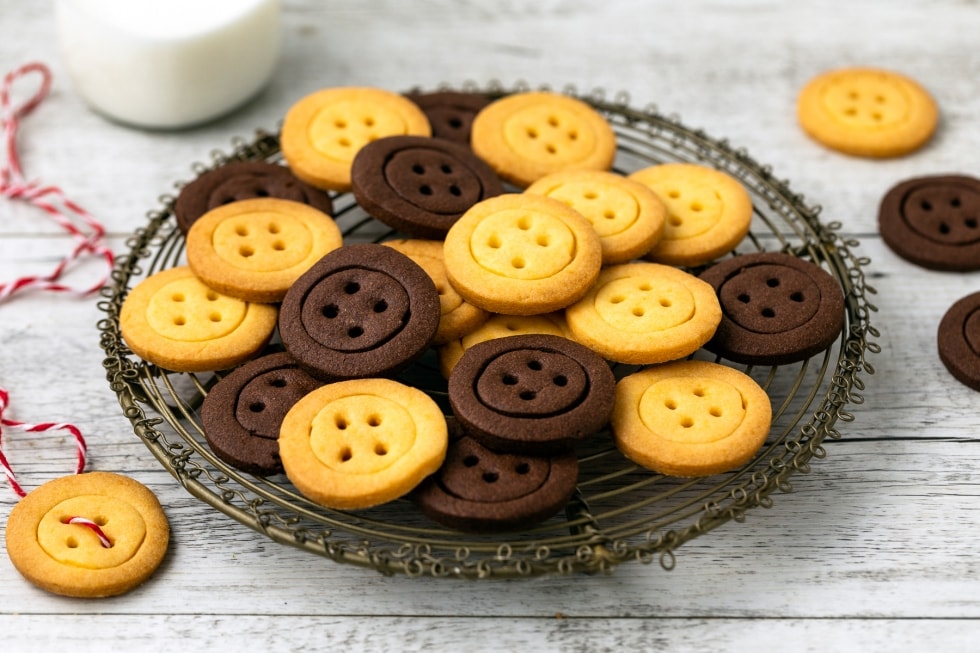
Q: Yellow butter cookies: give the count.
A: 14